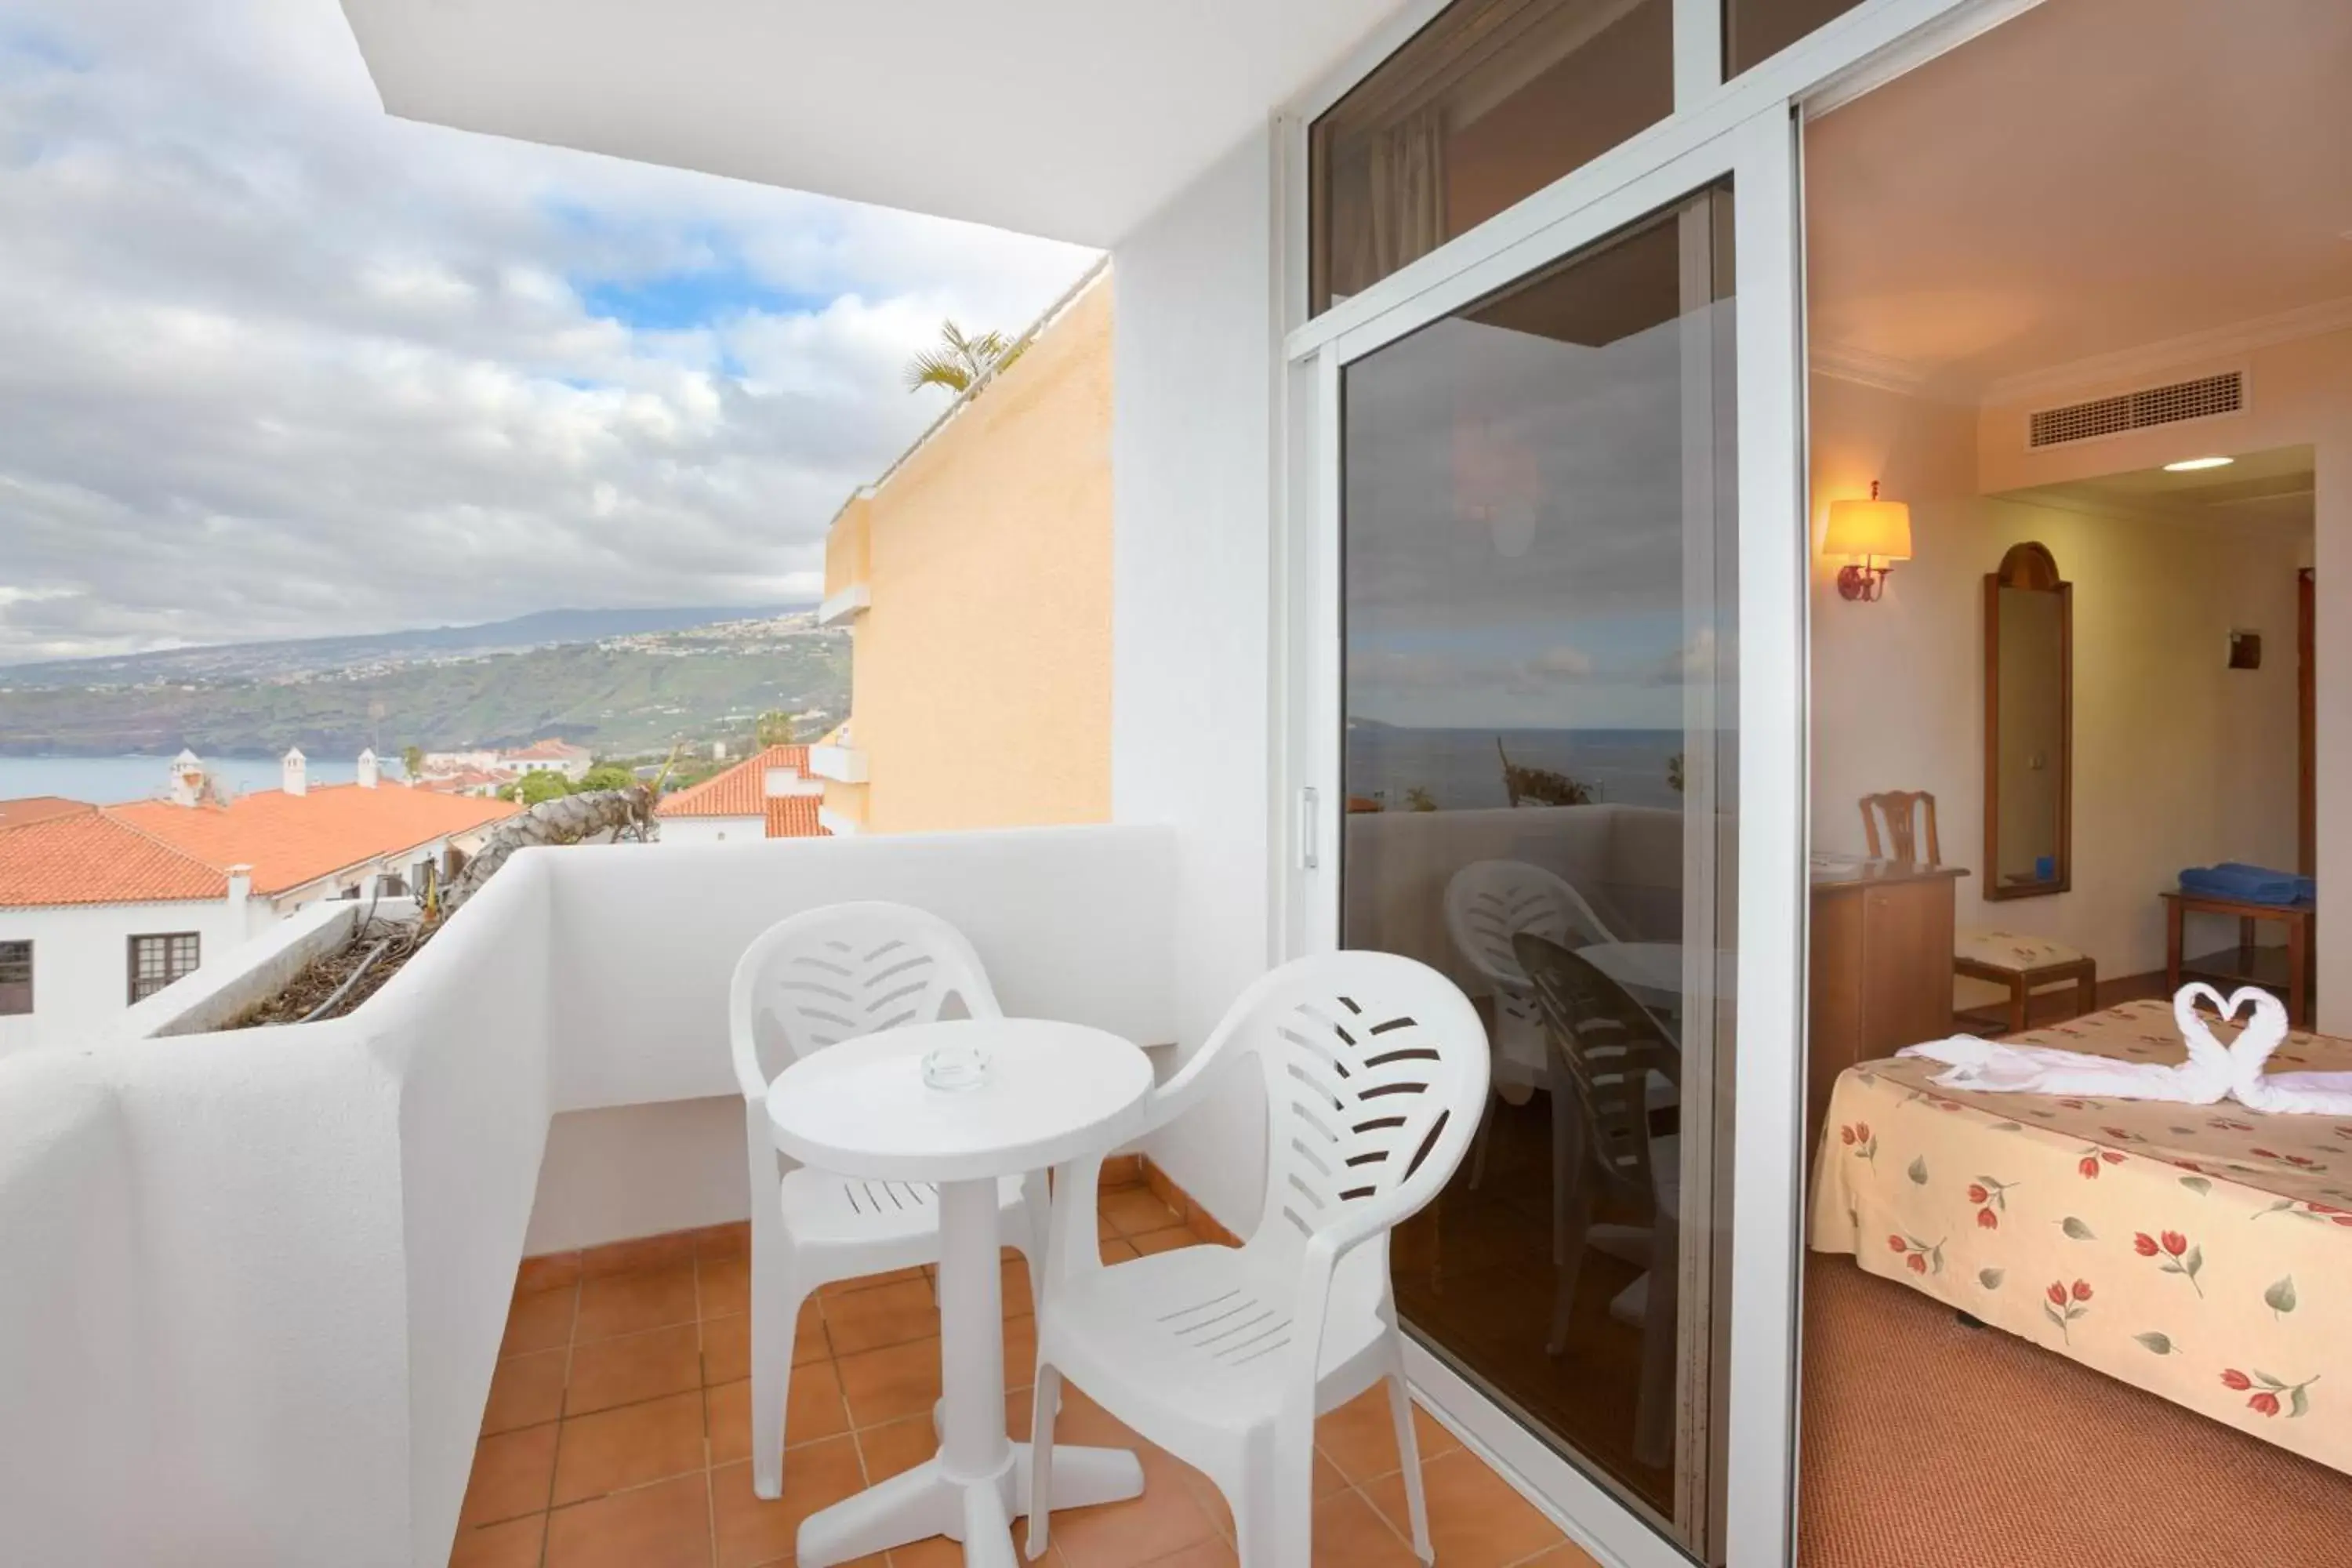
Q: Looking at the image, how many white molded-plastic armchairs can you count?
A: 2